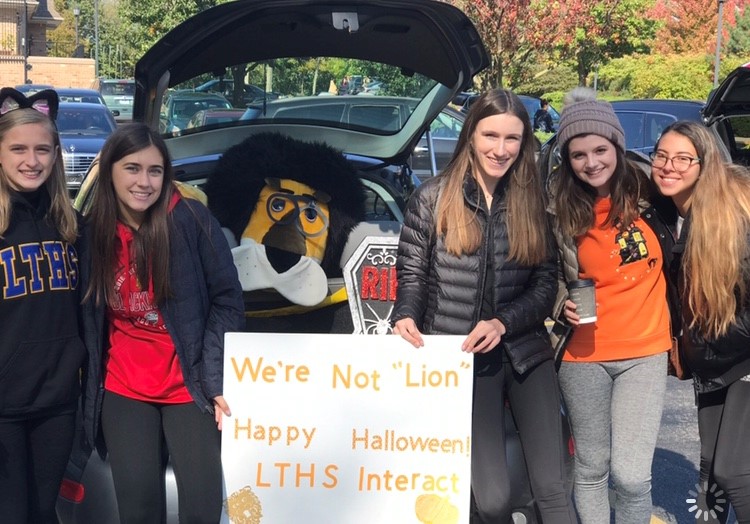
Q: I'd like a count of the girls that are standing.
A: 5